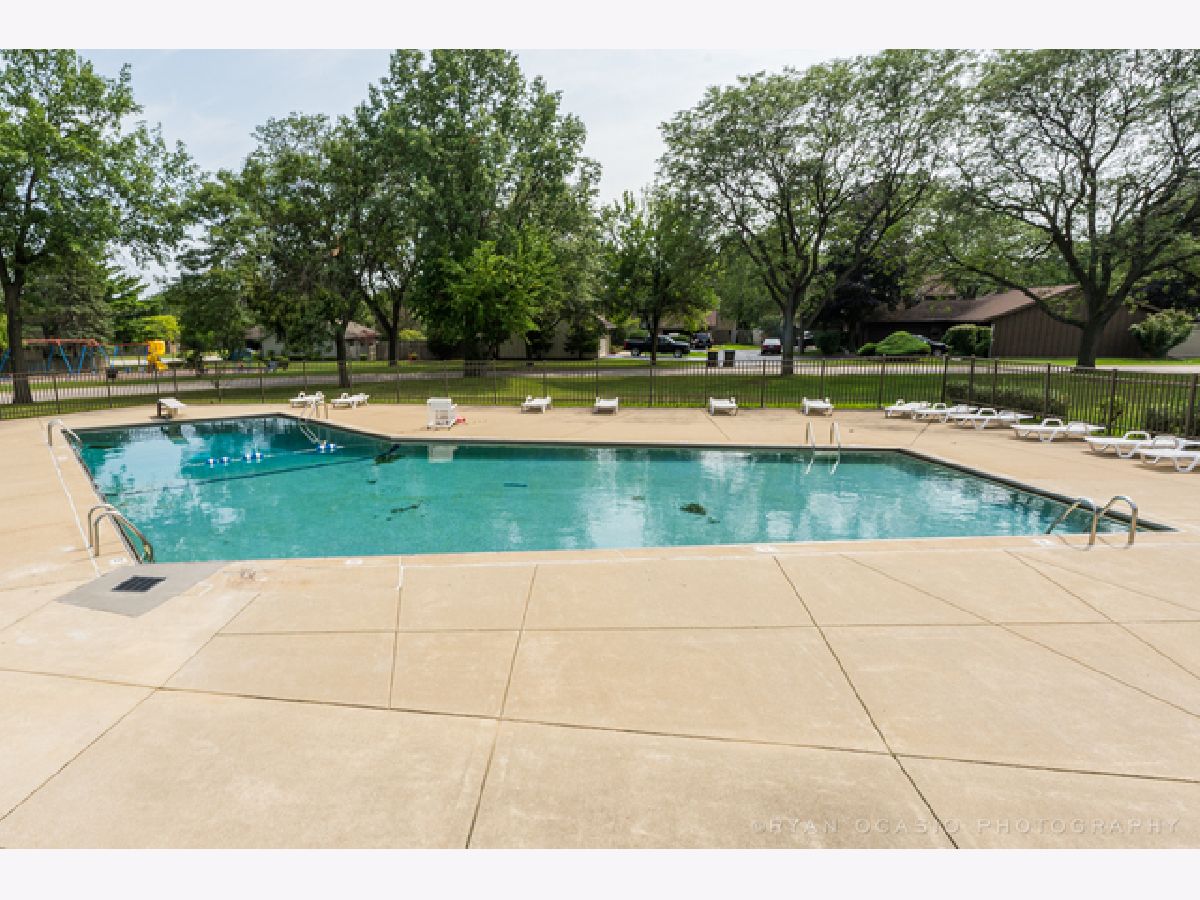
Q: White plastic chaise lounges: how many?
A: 12